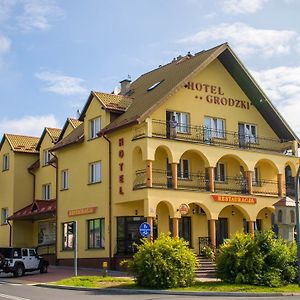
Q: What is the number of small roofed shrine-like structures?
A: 1